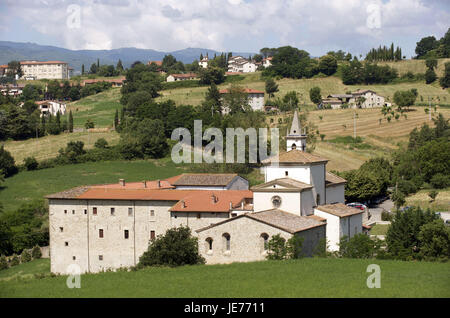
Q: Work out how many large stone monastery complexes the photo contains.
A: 1